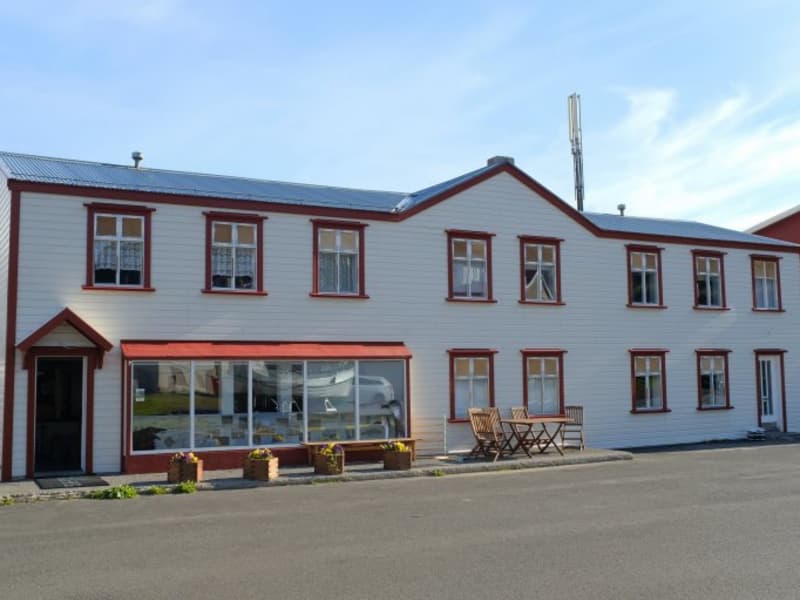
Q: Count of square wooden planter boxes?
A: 4